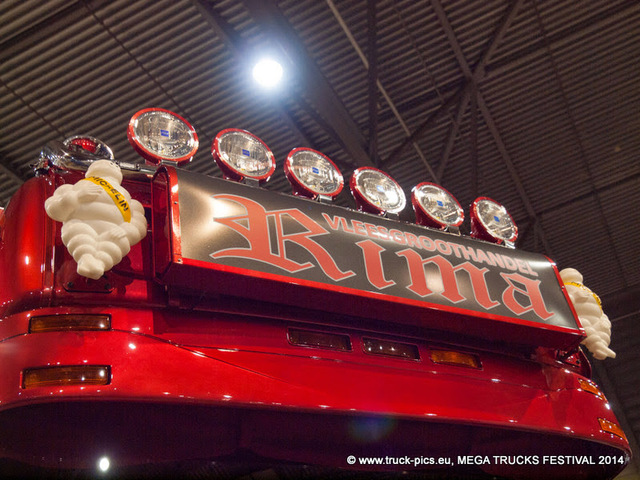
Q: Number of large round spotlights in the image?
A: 6